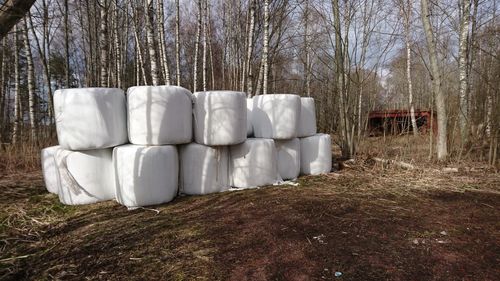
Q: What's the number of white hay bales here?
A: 13